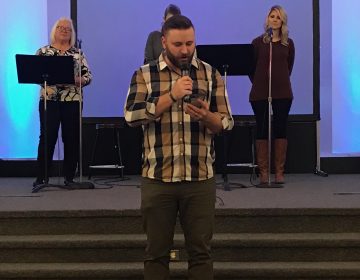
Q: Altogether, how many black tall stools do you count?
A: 2